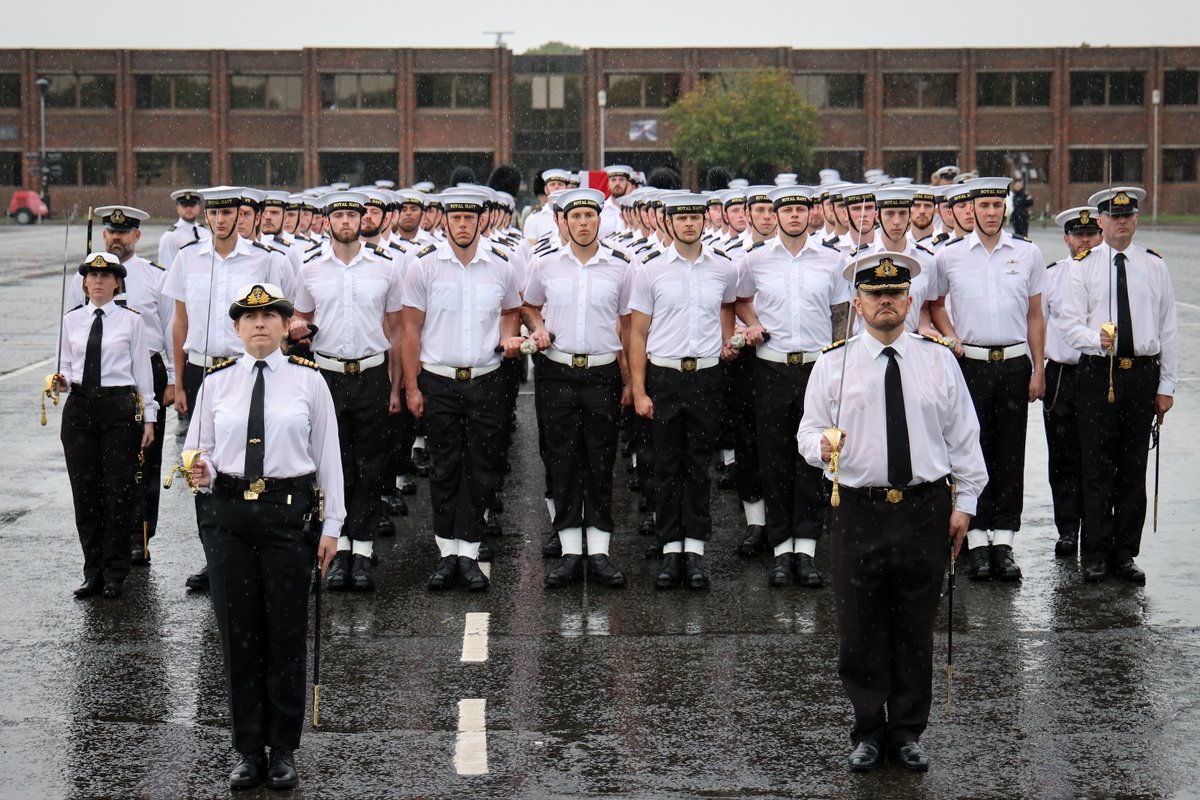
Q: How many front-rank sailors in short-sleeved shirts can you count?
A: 8